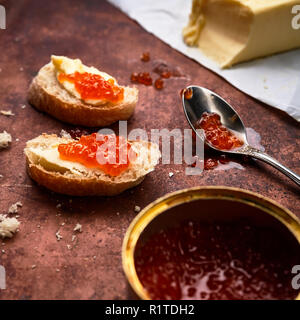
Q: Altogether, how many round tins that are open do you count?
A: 1